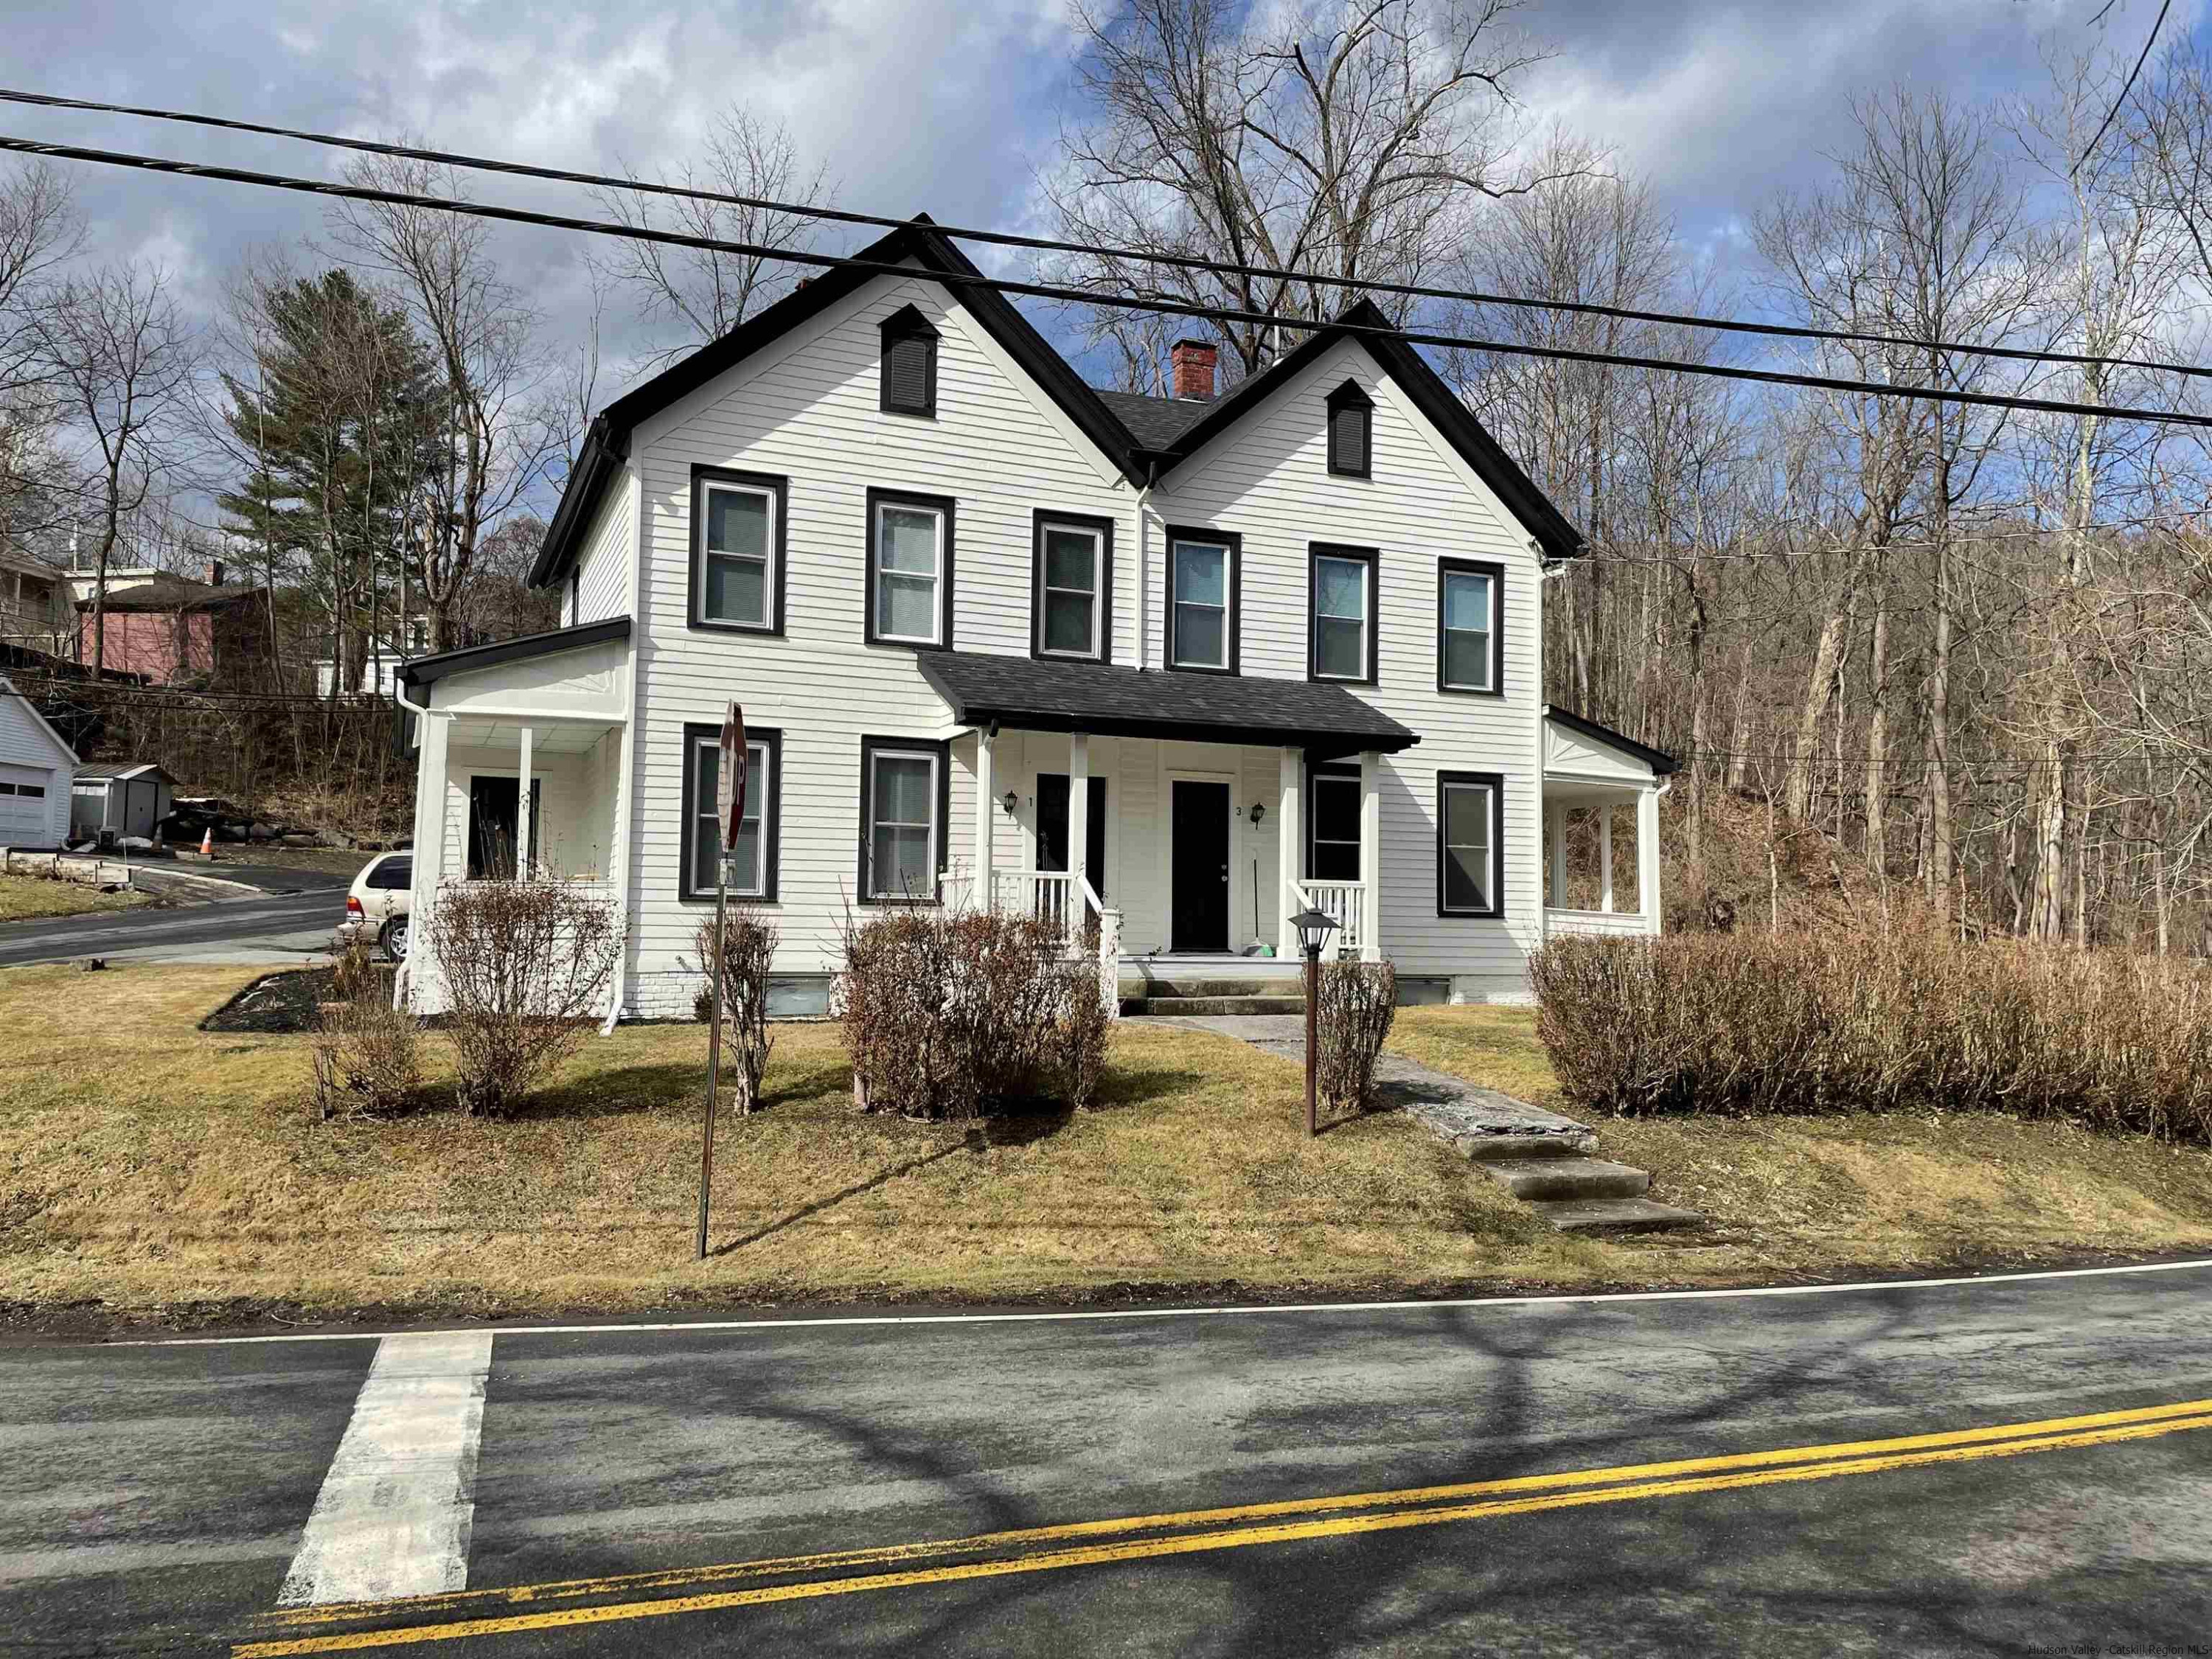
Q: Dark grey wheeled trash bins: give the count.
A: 0